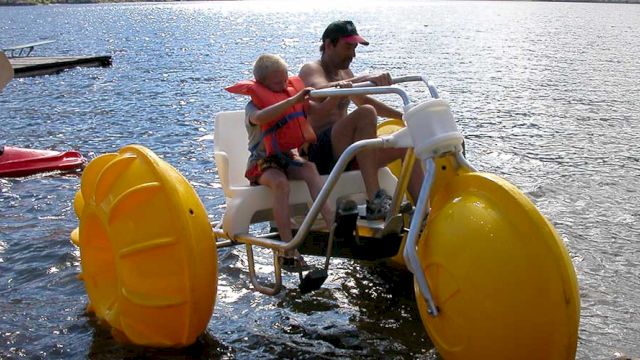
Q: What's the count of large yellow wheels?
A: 3